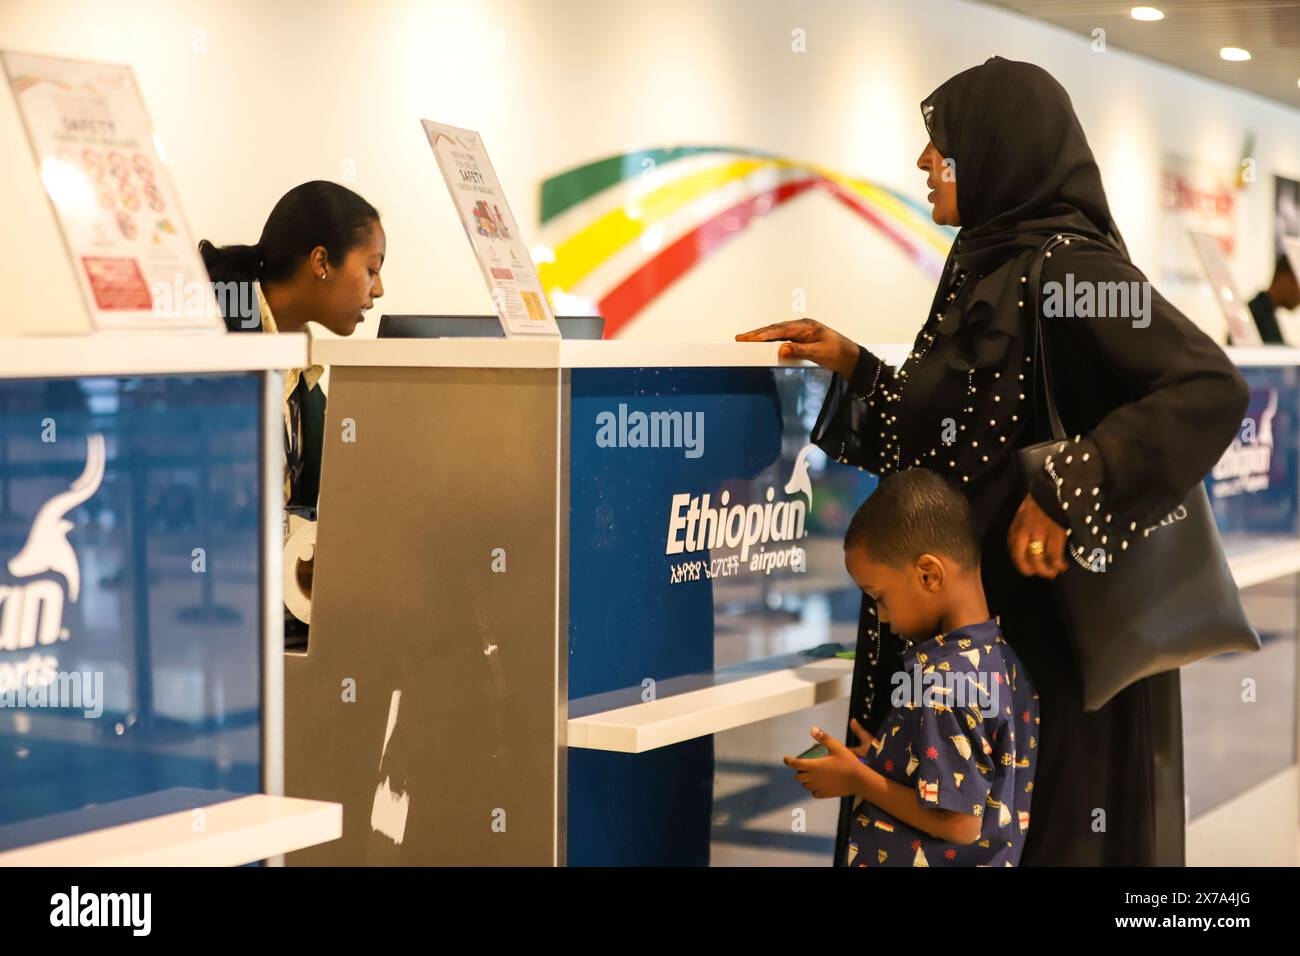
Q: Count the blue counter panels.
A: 3